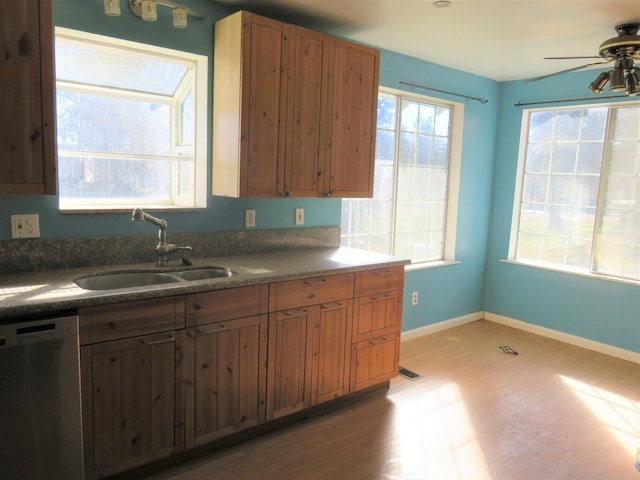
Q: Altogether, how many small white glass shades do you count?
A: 3